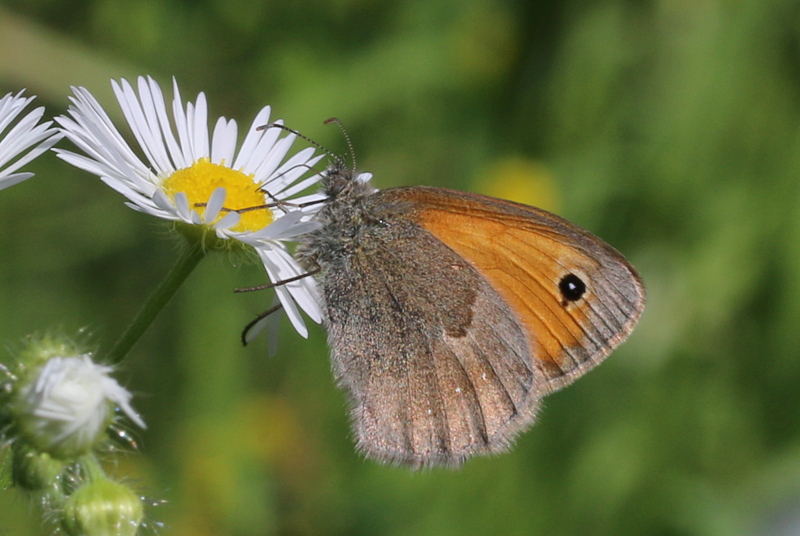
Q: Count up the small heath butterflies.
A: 1